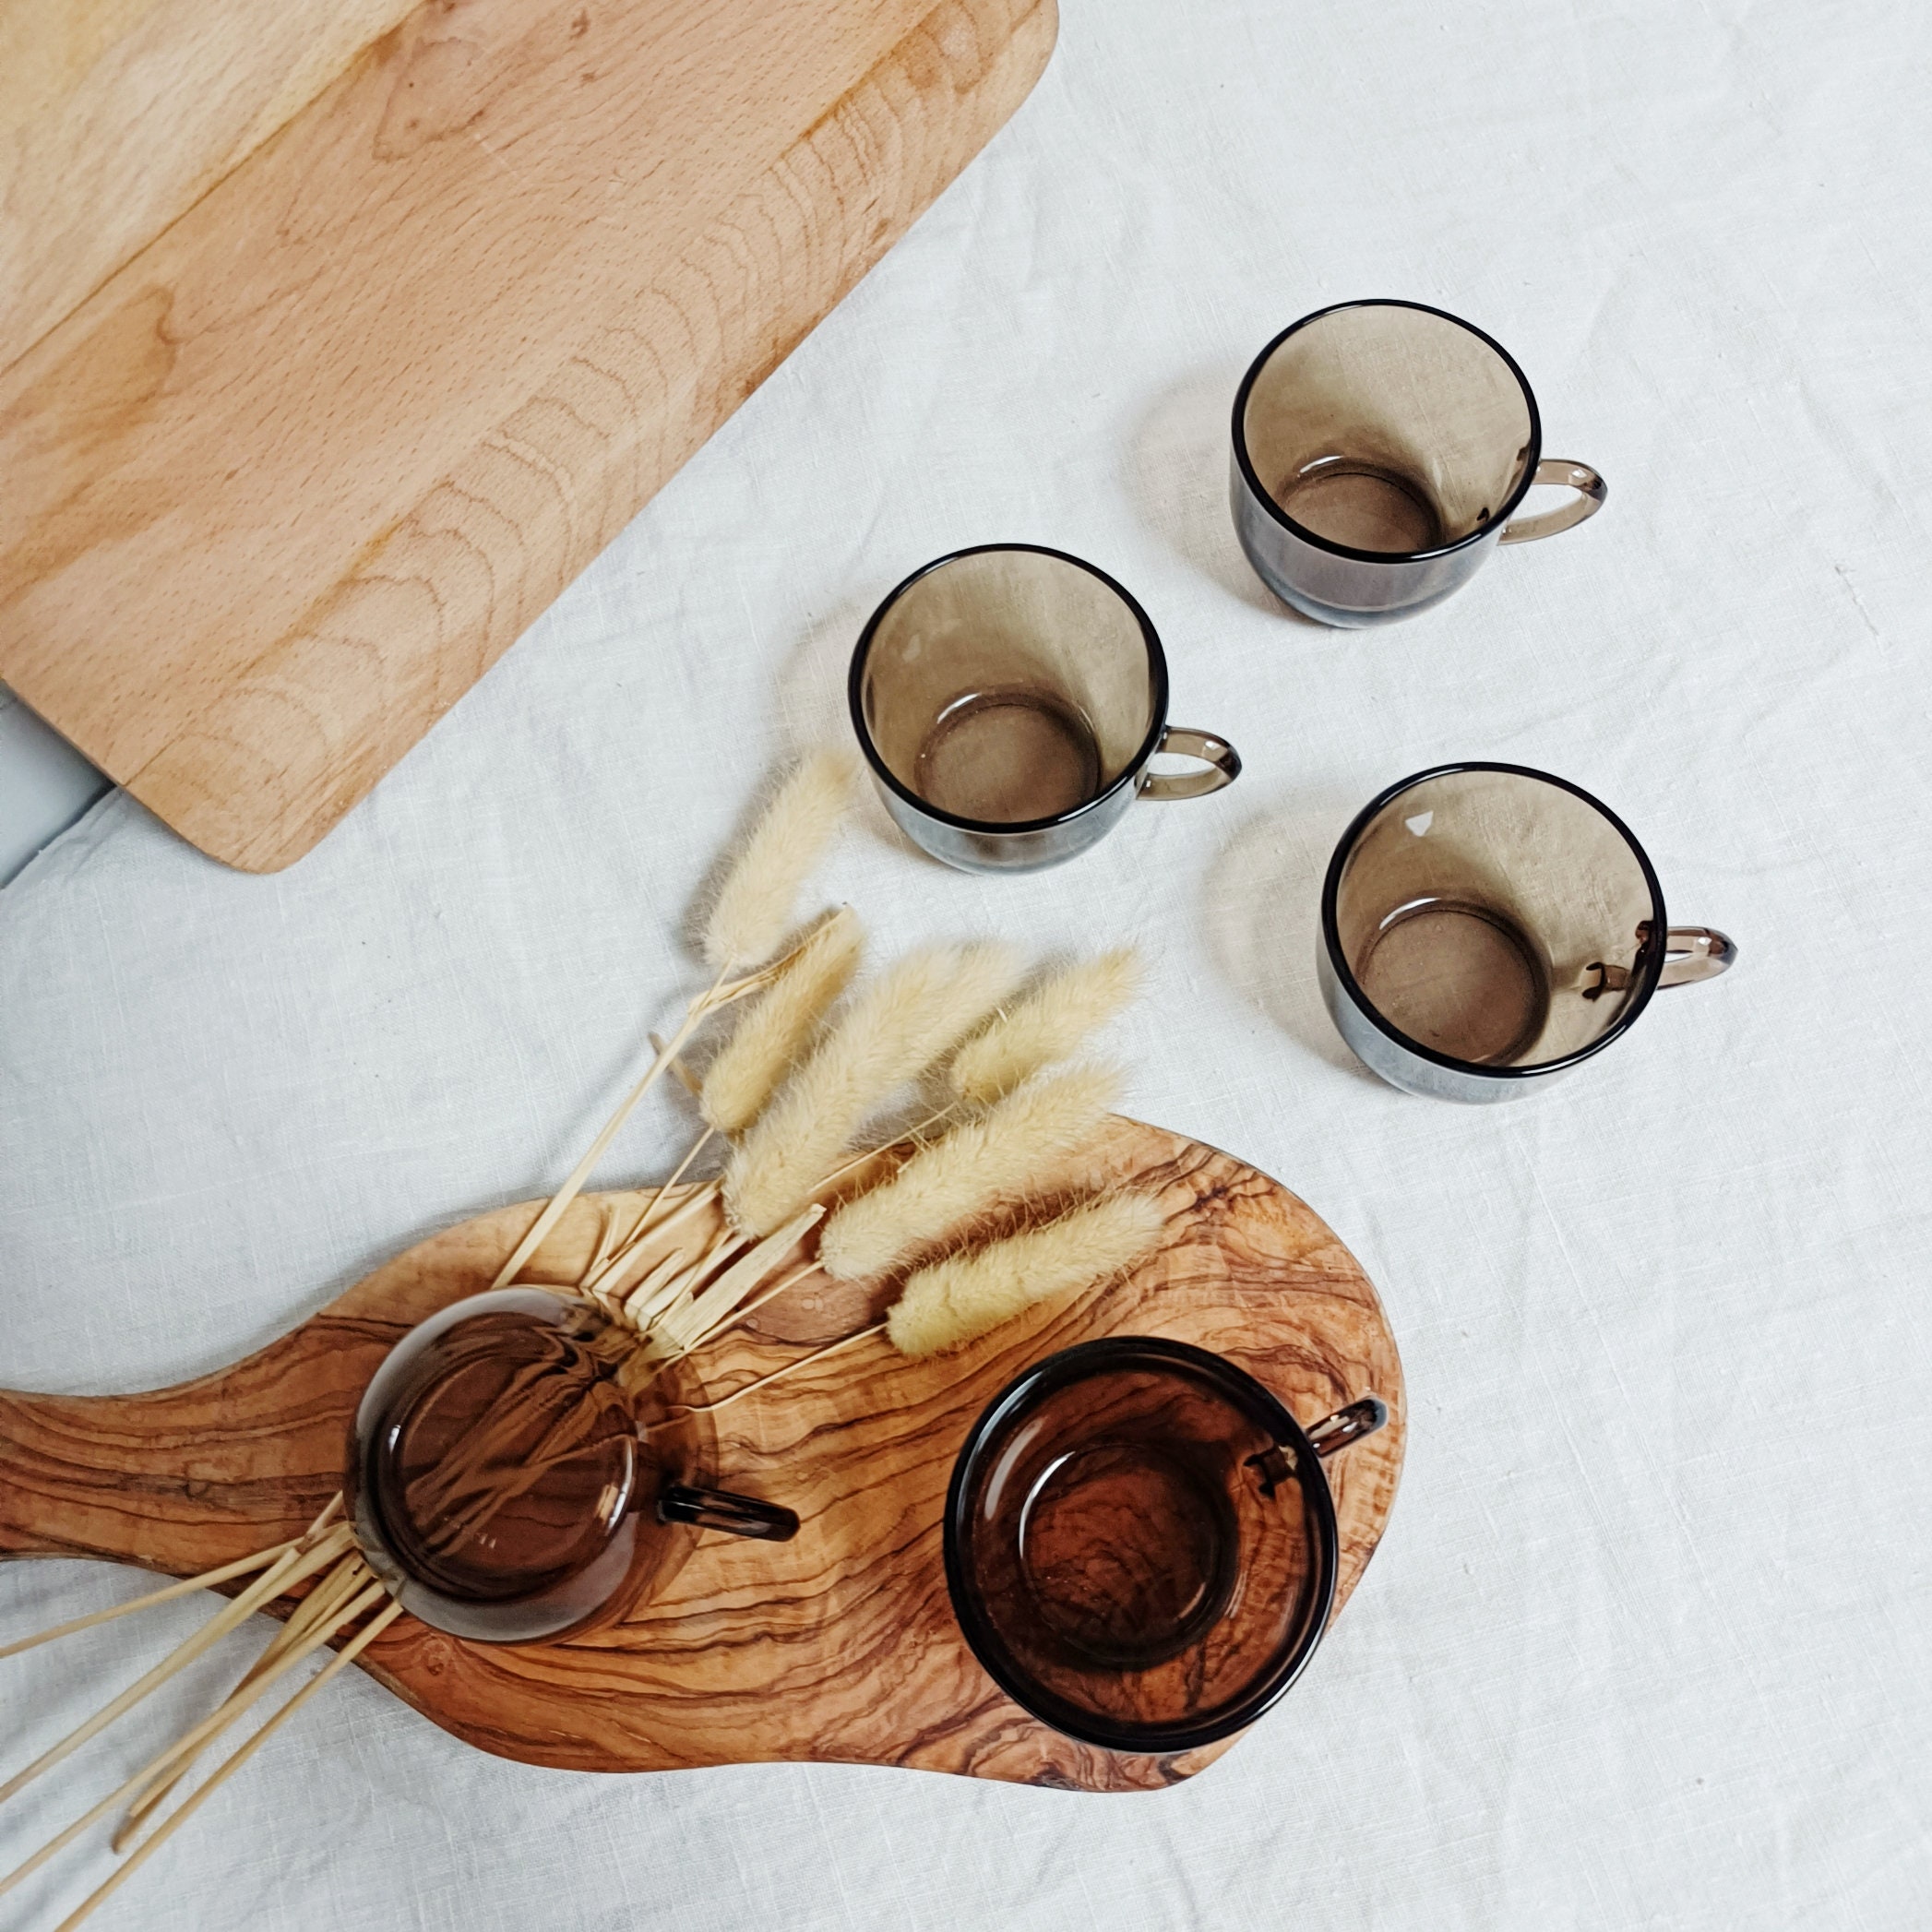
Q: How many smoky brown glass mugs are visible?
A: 5